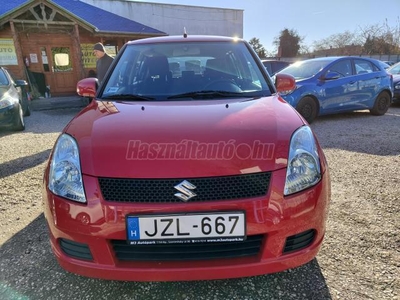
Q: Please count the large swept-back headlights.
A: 2